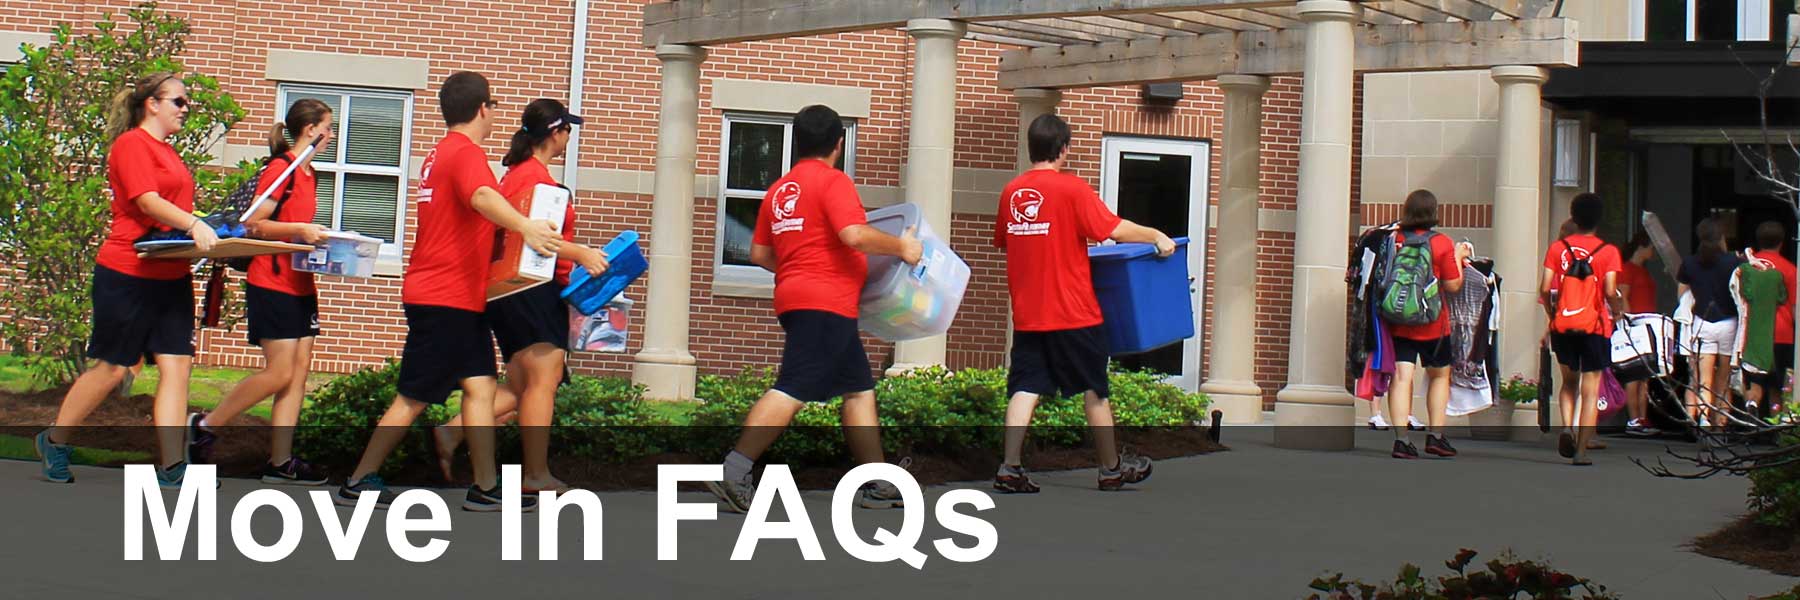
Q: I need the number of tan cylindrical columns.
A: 6